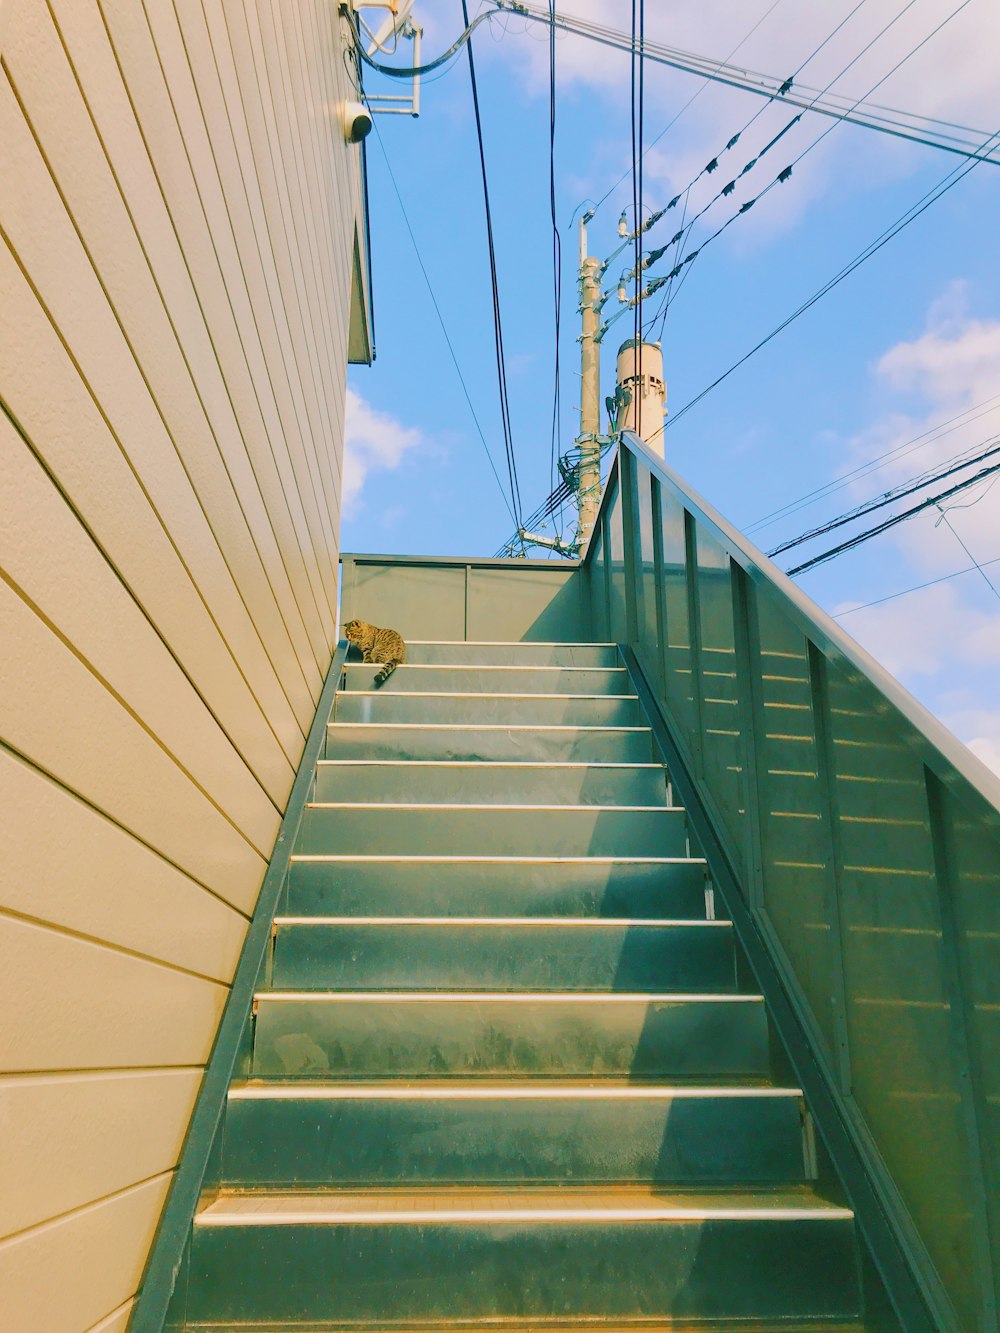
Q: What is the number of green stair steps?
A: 11